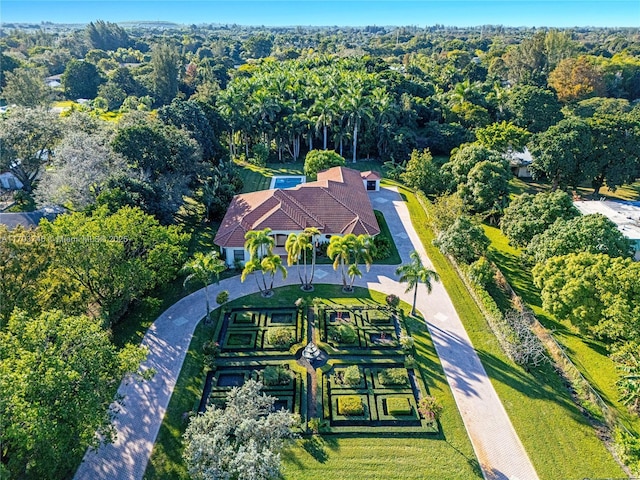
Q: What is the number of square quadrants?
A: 4